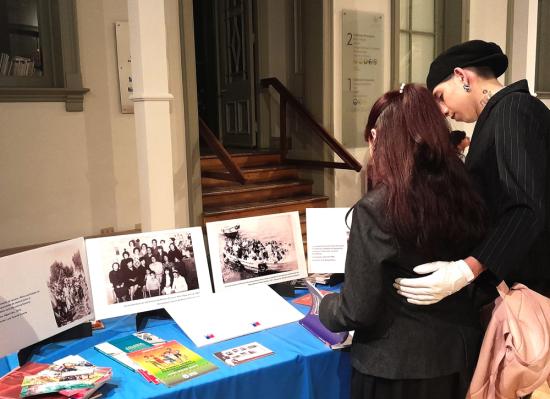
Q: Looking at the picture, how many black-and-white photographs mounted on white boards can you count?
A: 3